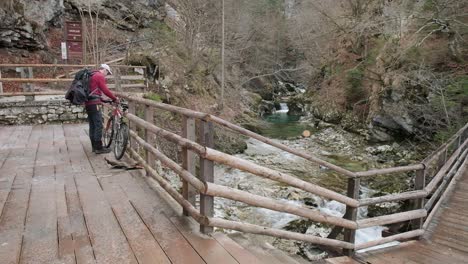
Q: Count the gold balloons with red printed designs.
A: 0